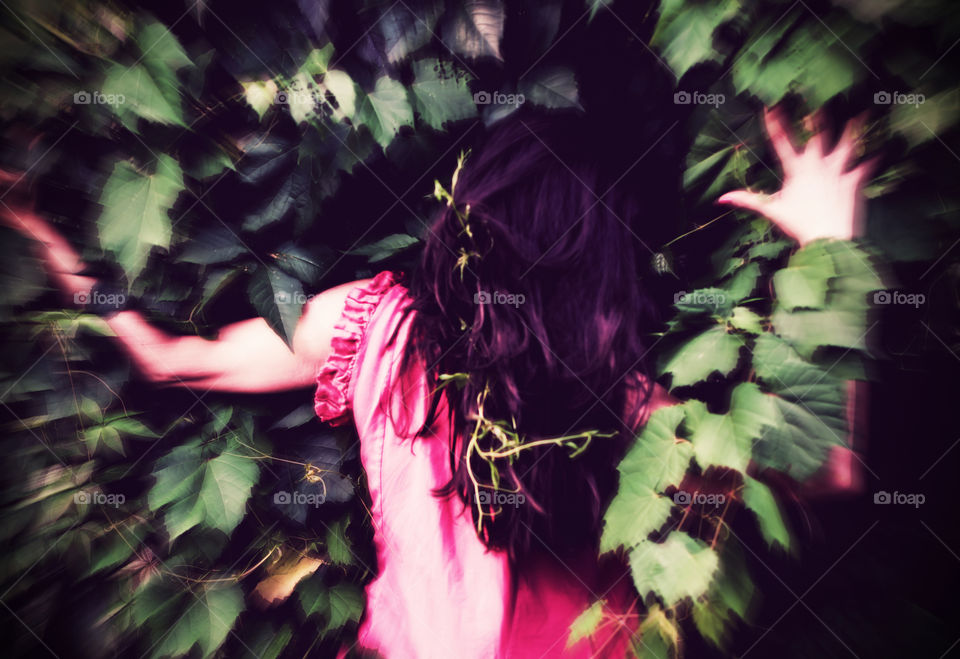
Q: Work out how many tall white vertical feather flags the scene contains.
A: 0